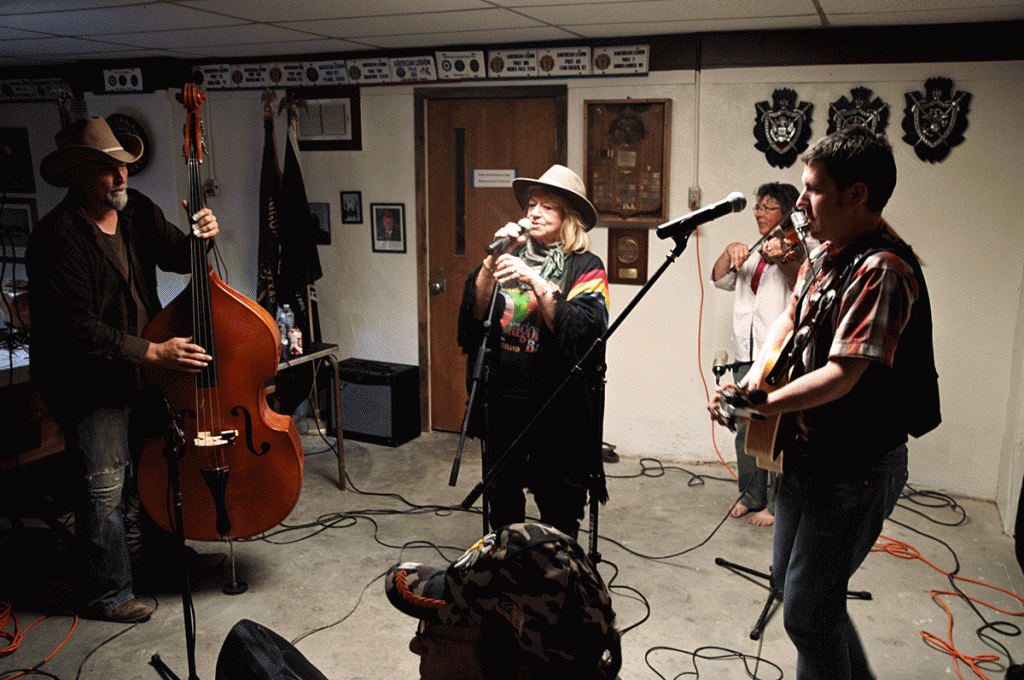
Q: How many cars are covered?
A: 0